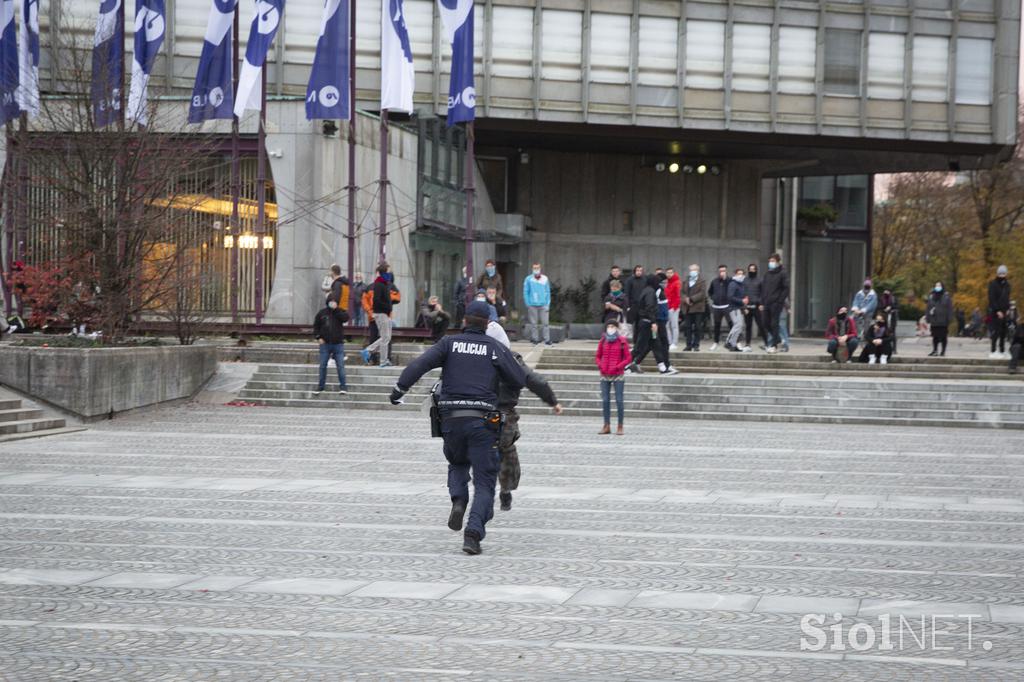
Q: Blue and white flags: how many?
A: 9